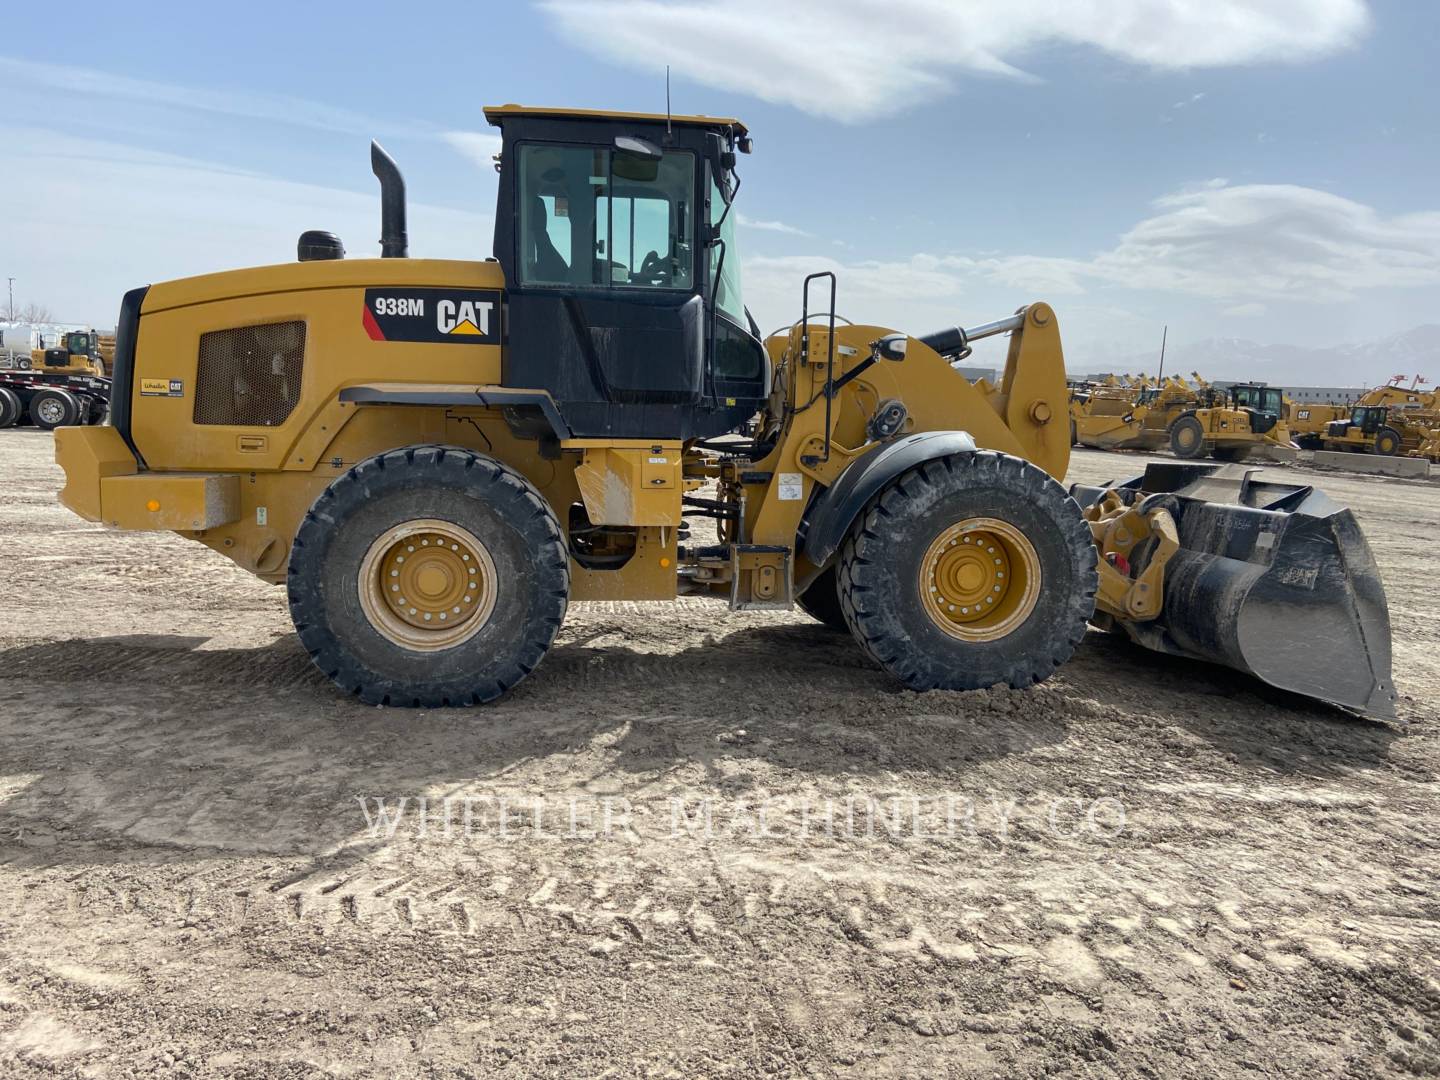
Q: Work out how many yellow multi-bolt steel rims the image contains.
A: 2